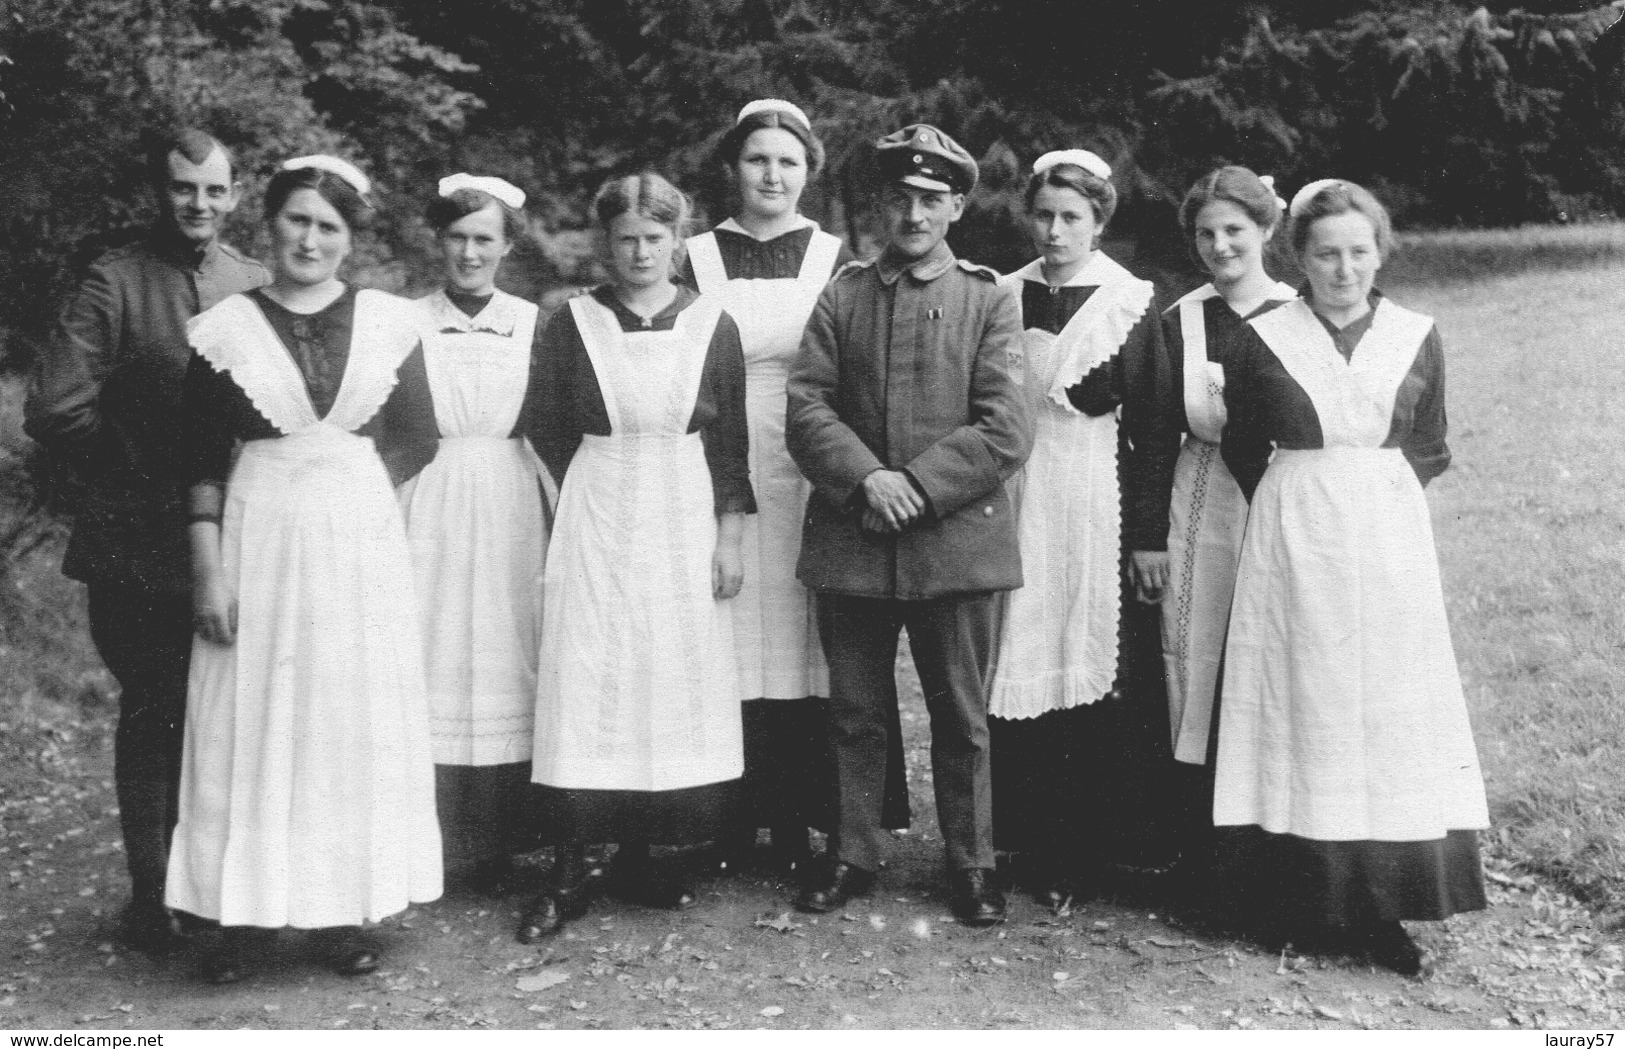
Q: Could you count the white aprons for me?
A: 7